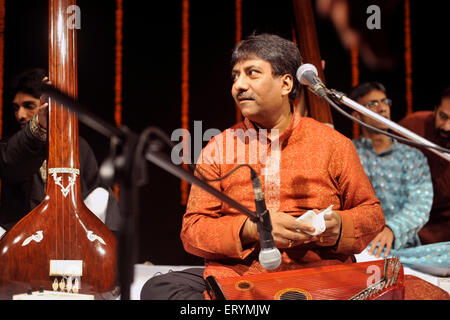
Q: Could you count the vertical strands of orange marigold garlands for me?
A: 6